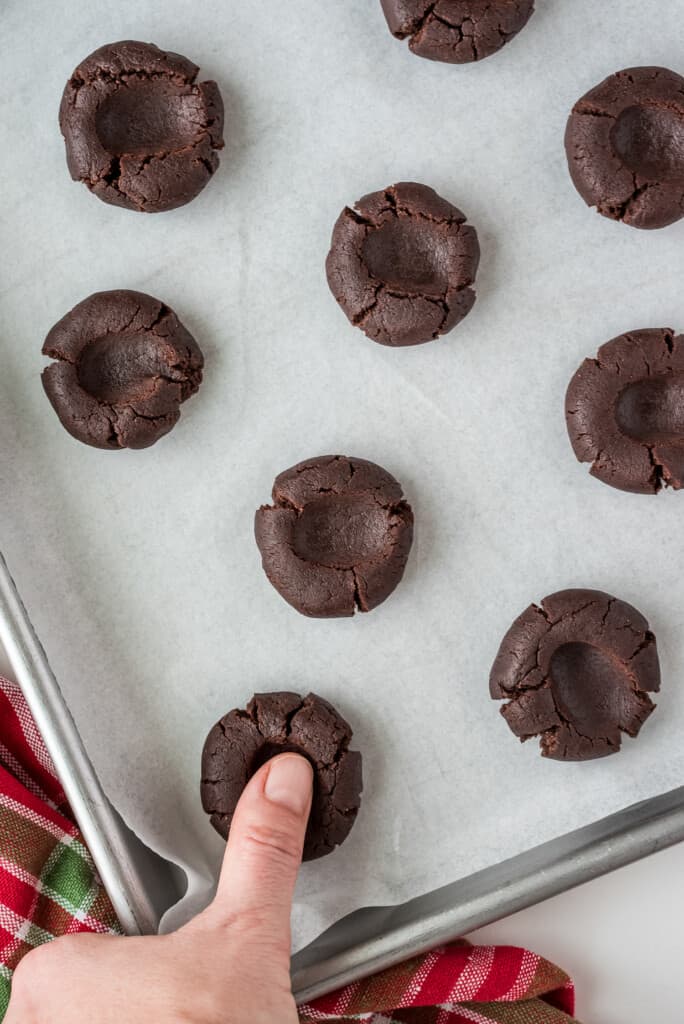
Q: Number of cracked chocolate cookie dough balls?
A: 9